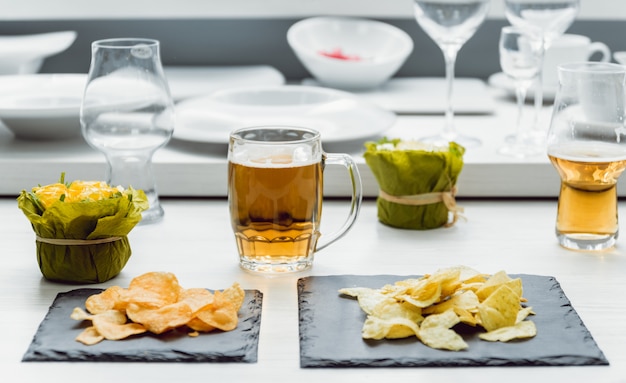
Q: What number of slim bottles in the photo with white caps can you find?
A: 0